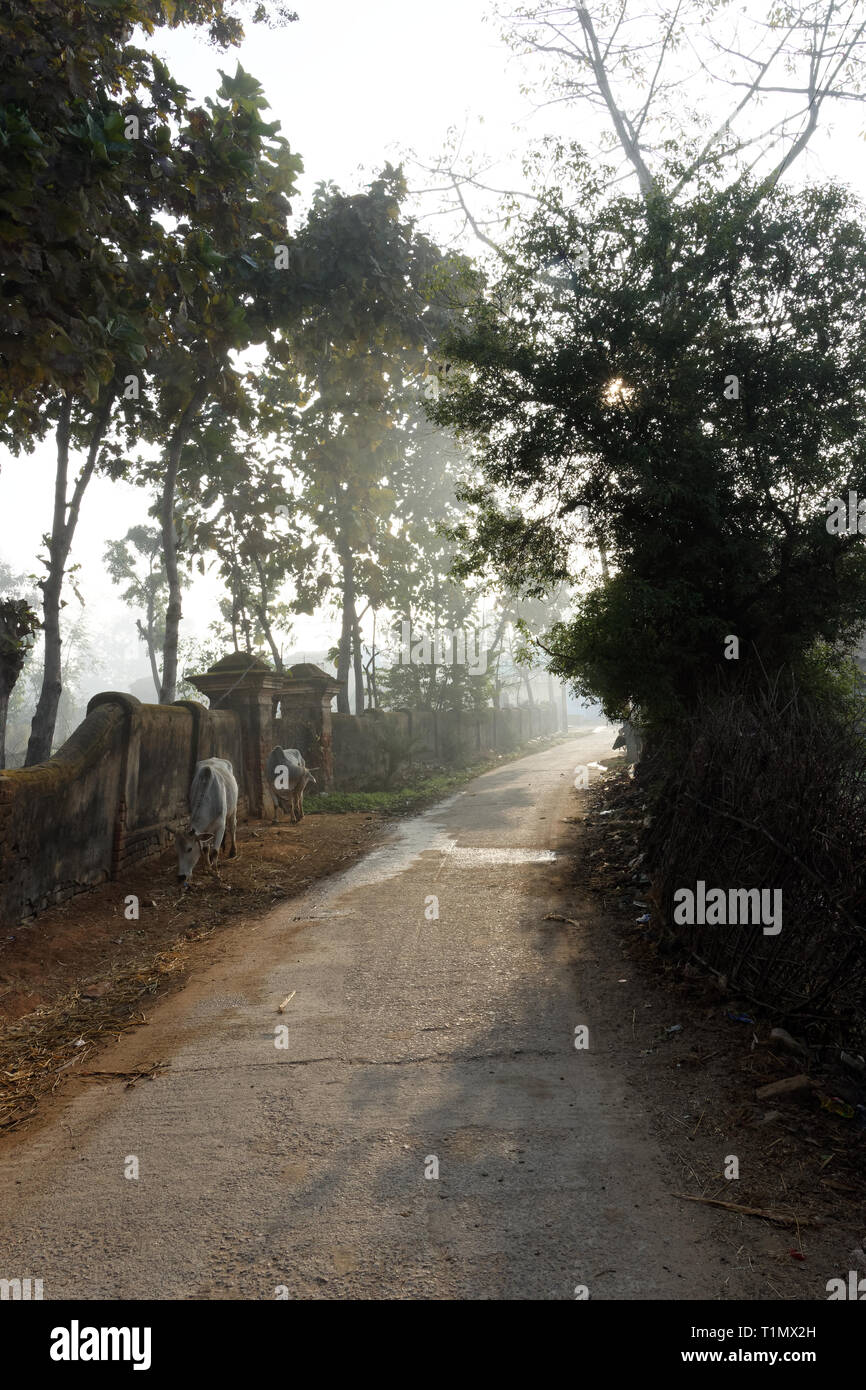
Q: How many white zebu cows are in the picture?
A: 2